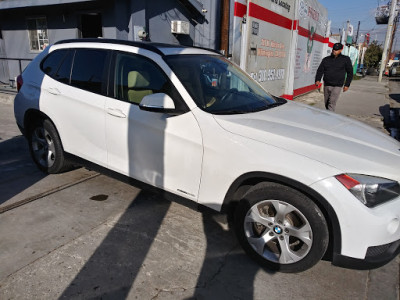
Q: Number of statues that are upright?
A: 0